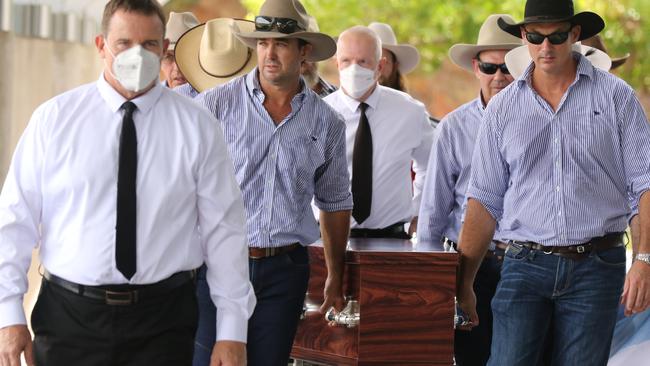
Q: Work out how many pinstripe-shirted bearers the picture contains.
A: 3